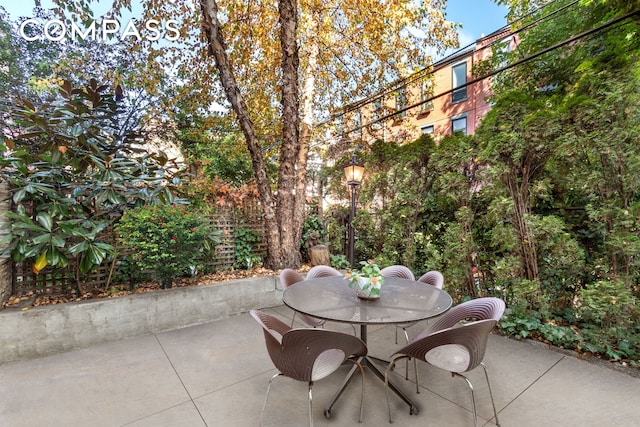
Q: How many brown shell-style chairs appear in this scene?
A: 6